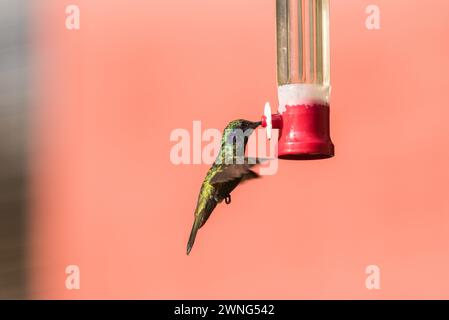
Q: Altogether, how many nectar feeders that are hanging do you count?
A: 1